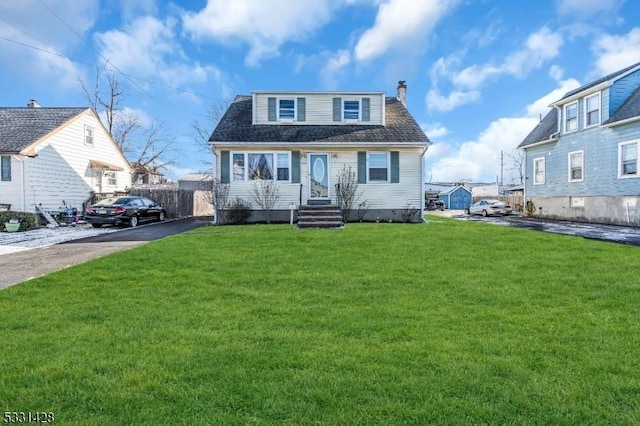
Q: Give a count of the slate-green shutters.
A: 8